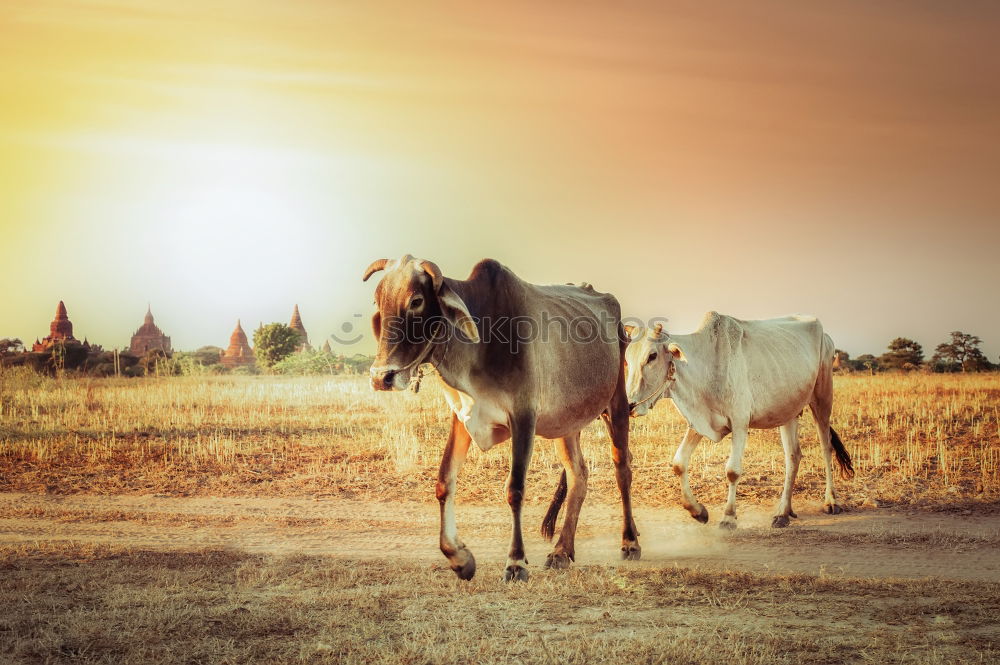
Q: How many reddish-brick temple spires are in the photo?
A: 4